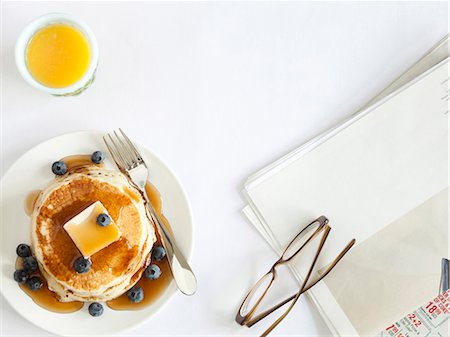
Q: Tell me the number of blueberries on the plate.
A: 12